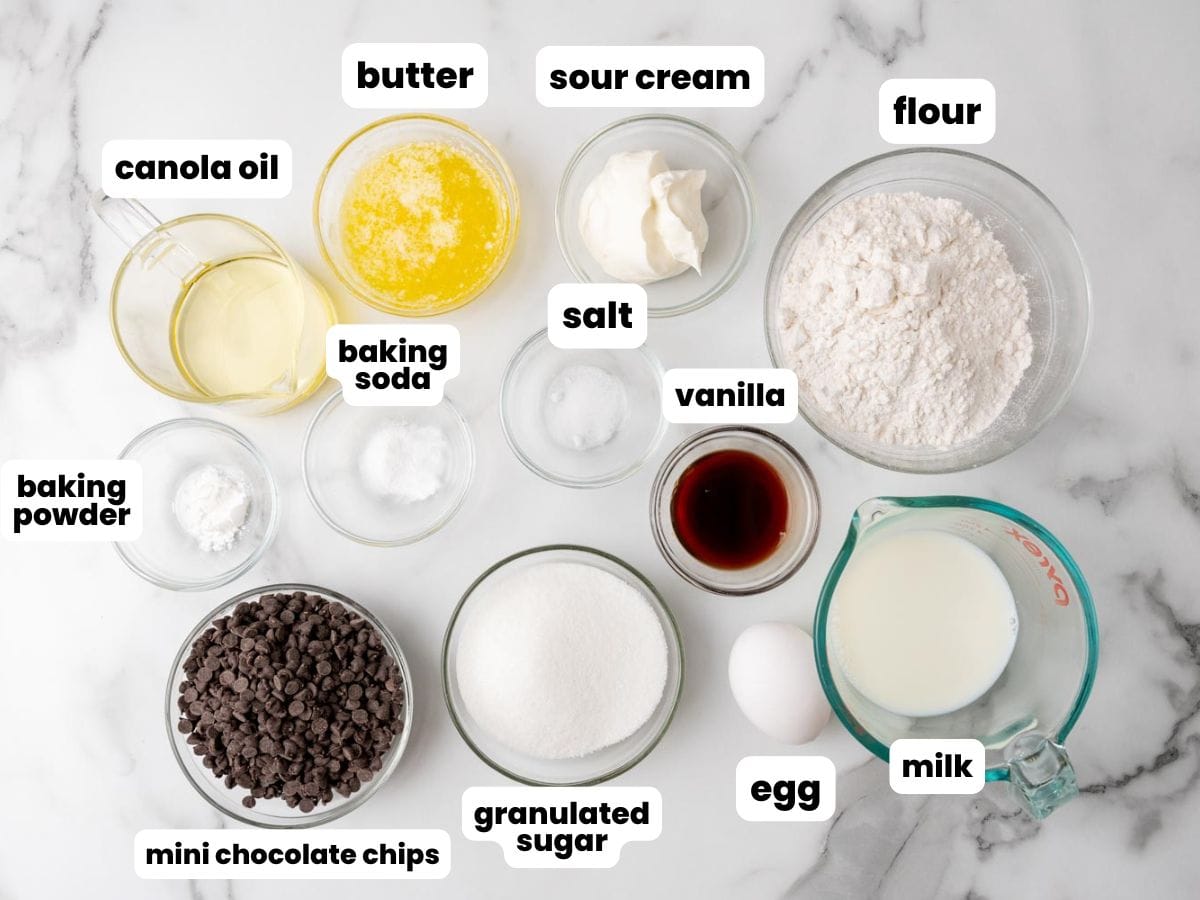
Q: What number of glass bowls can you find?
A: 9